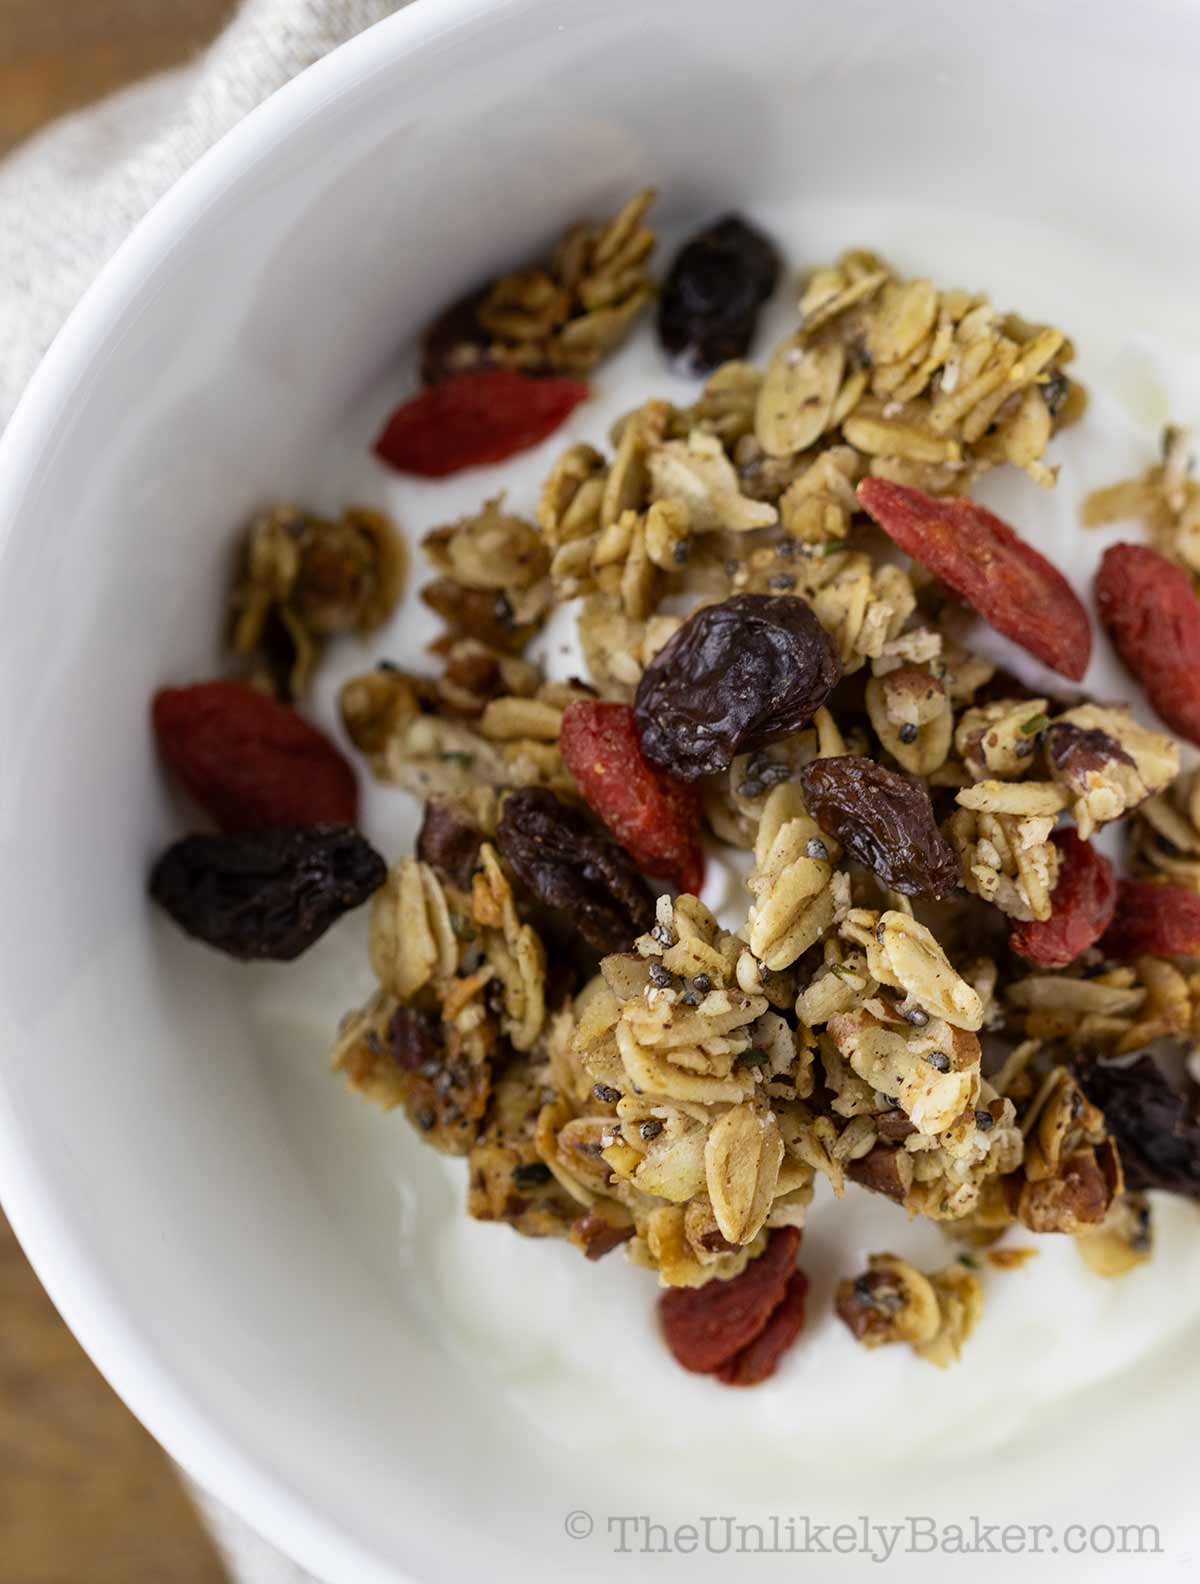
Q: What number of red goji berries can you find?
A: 9